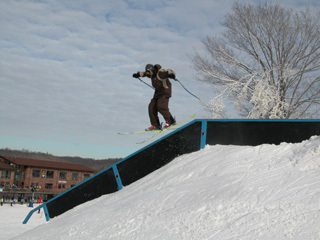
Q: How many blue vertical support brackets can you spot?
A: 3